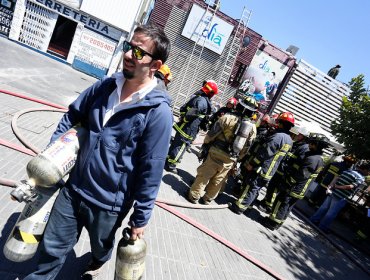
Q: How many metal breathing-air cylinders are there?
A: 4